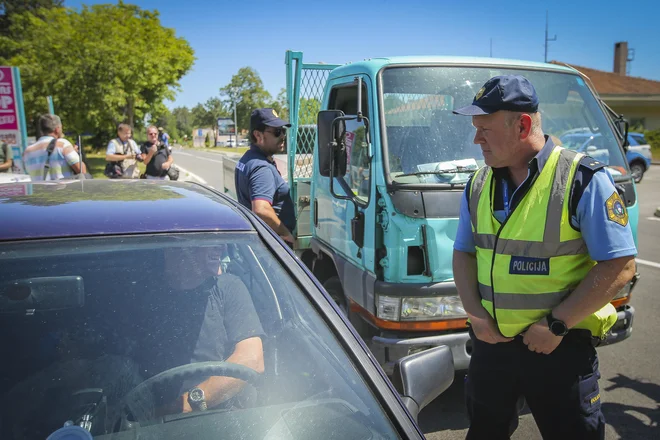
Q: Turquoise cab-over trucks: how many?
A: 1